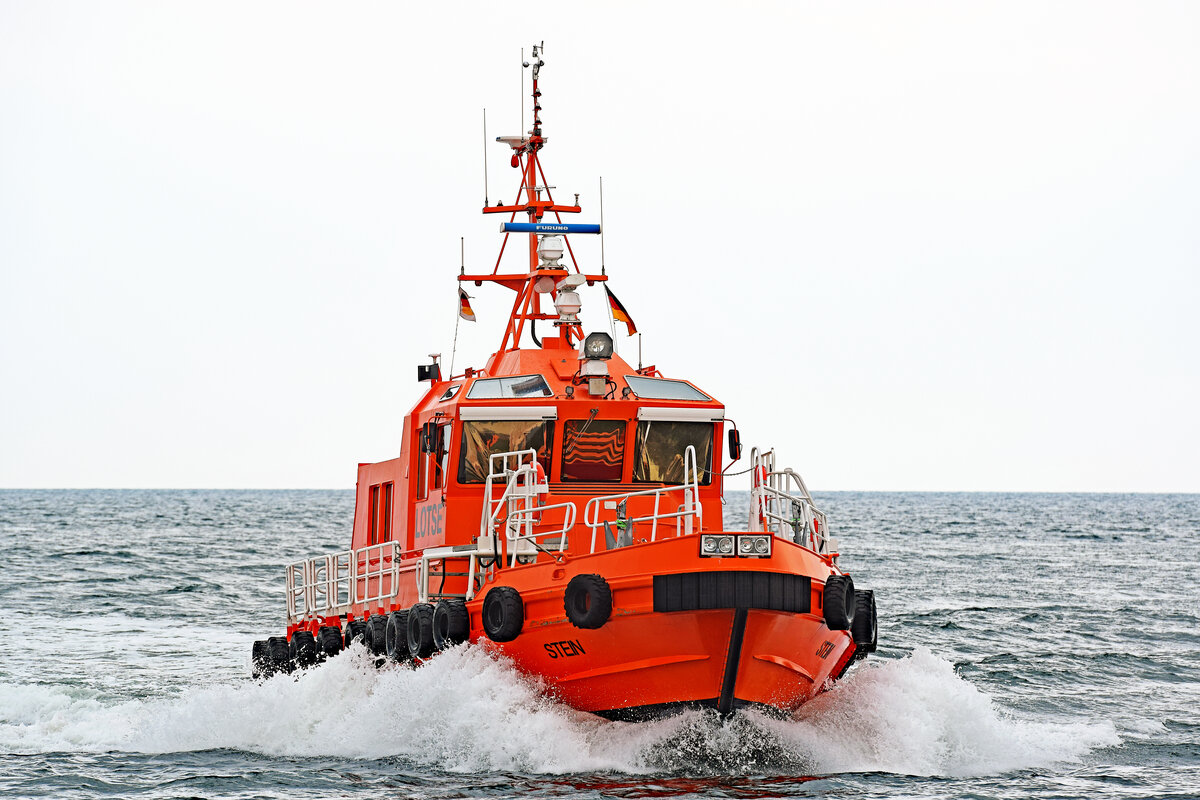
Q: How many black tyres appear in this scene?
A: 13